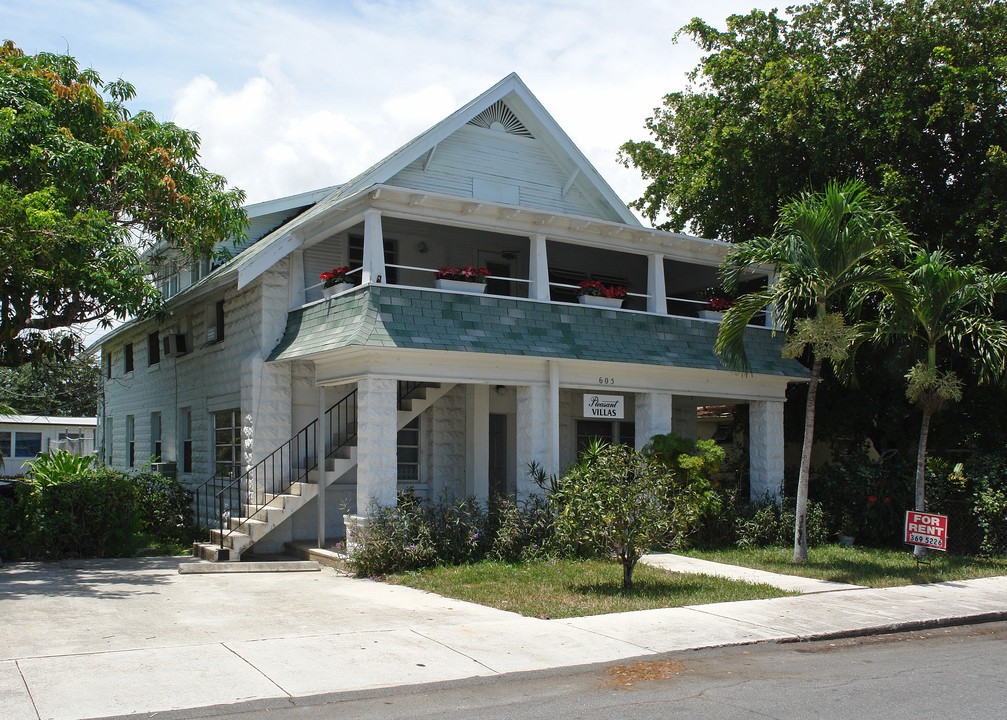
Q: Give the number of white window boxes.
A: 4